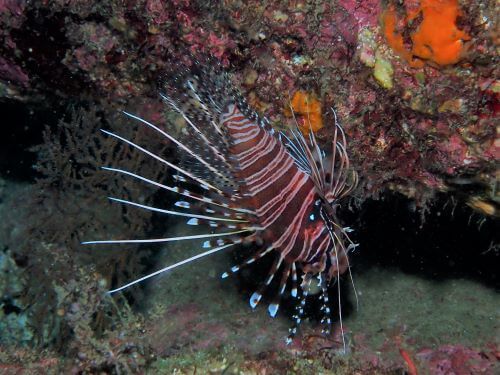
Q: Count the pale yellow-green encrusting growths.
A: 1